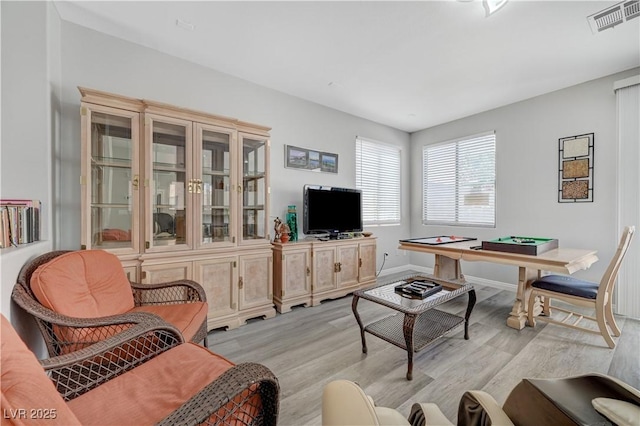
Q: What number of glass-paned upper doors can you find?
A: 4